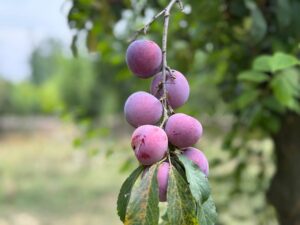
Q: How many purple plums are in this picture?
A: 7